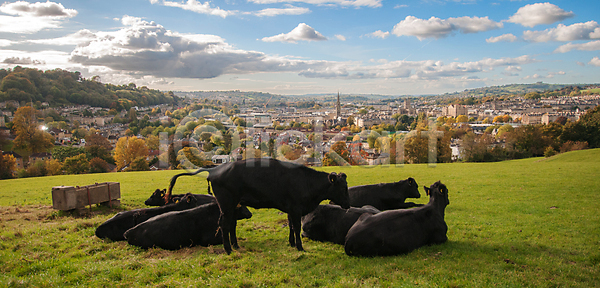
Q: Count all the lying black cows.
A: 6